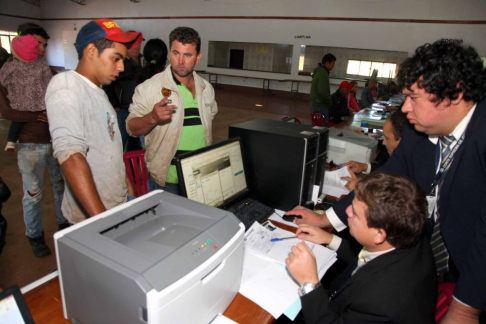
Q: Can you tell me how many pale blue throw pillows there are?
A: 0